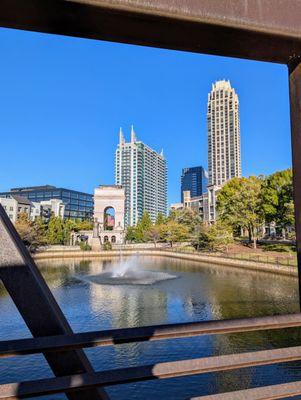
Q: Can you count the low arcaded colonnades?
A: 1